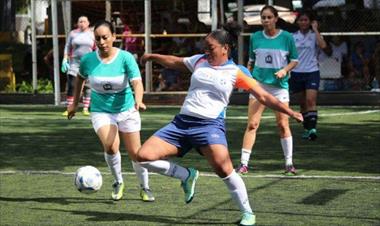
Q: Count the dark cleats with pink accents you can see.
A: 2